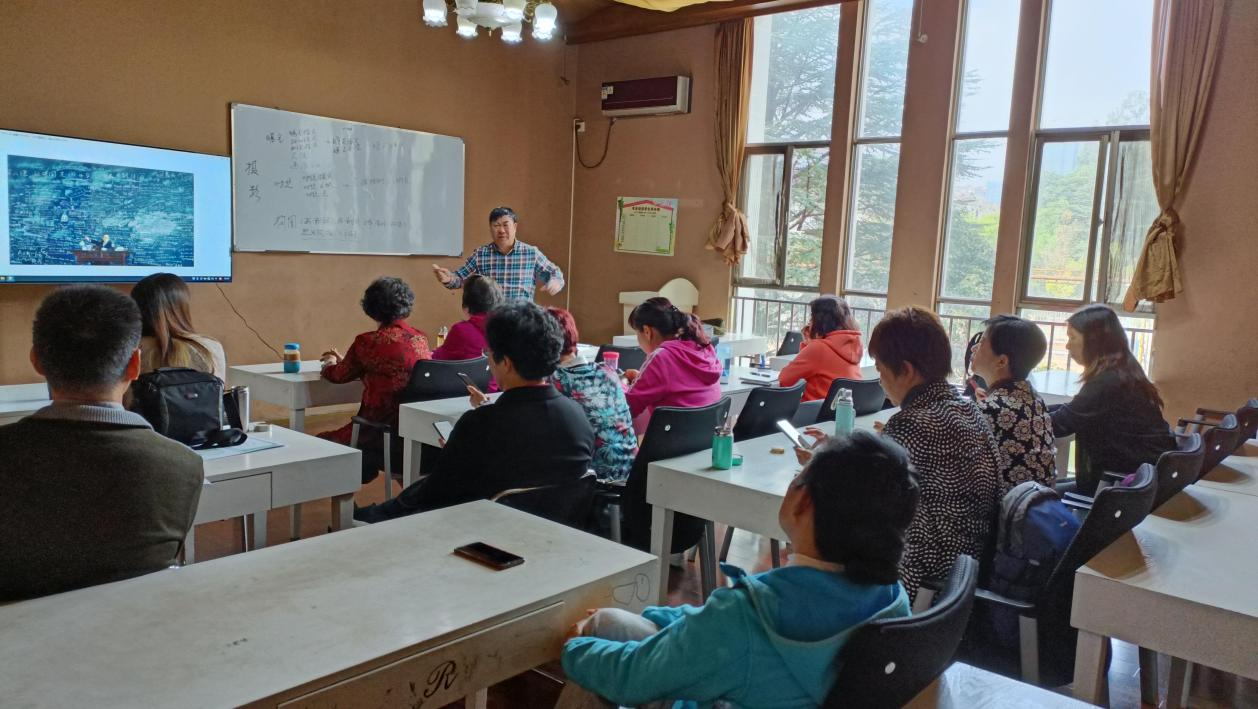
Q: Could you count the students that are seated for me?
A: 12